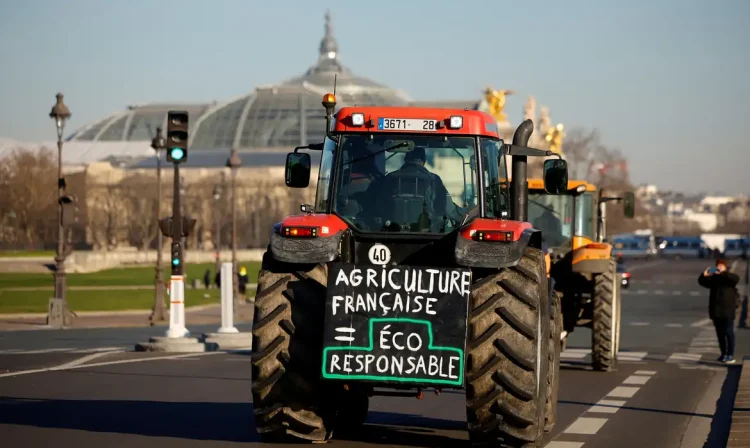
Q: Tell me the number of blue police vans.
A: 3